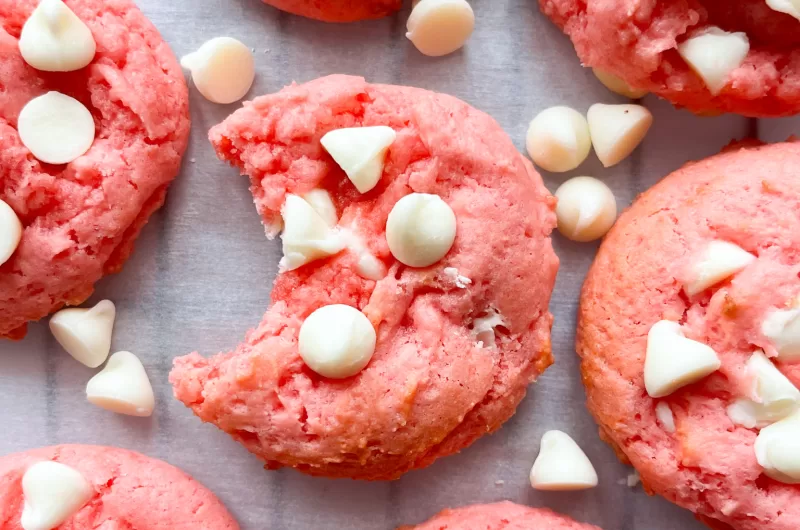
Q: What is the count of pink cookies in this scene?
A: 7